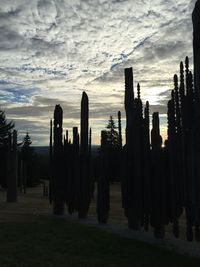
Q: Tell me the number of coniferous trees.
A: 3